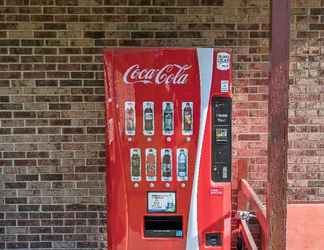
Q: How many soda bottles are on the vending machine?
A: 8